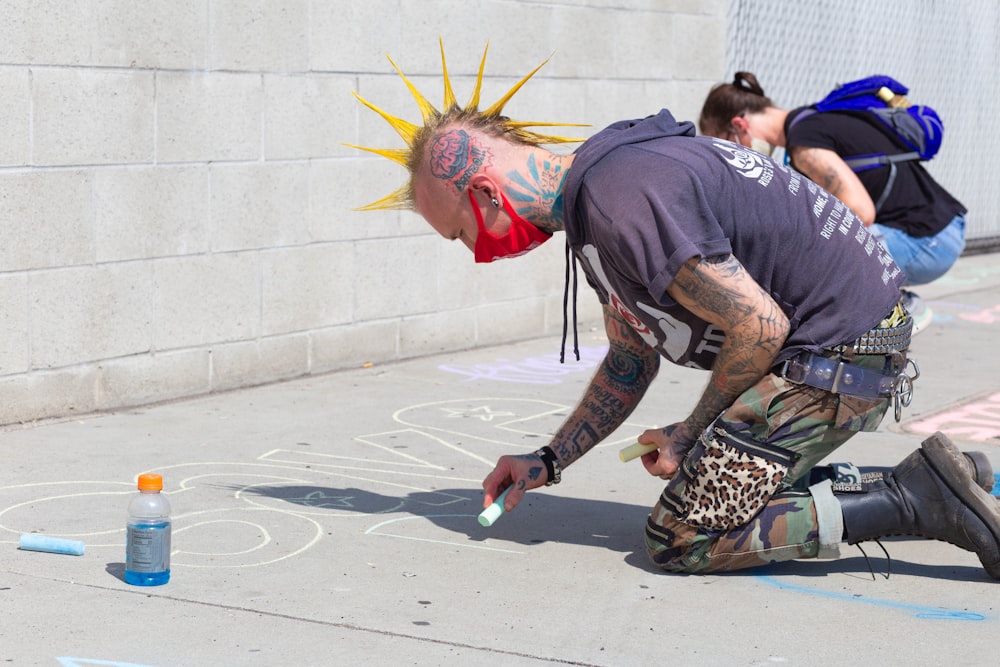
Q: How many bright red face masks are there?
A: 1